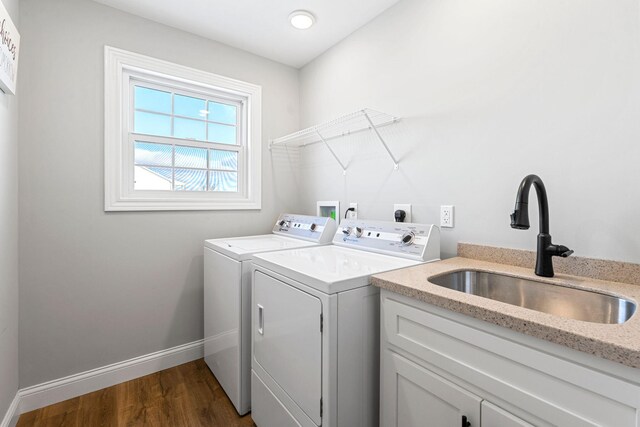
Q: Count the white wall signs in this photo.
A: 1